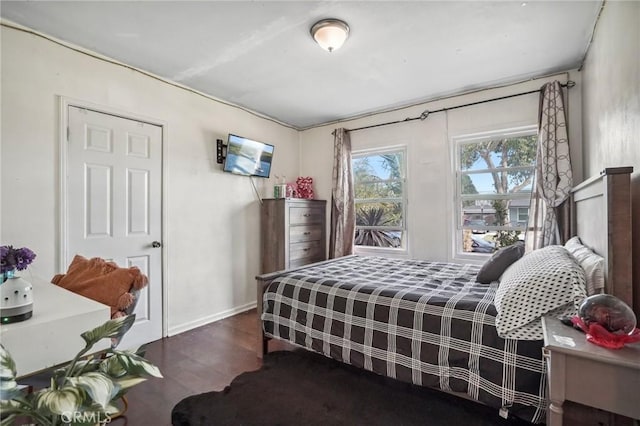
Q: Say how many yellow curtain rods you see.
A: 0